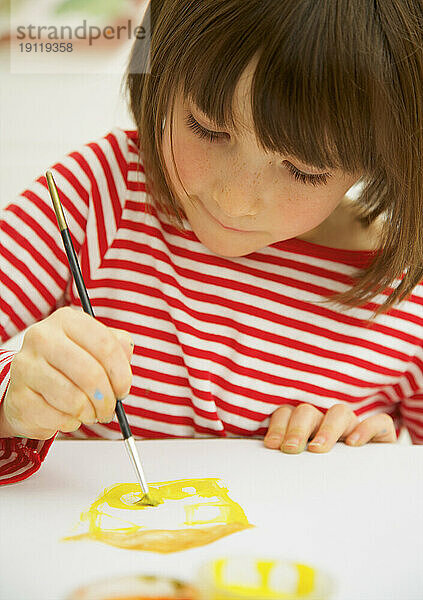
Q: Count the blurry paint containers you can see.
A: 2